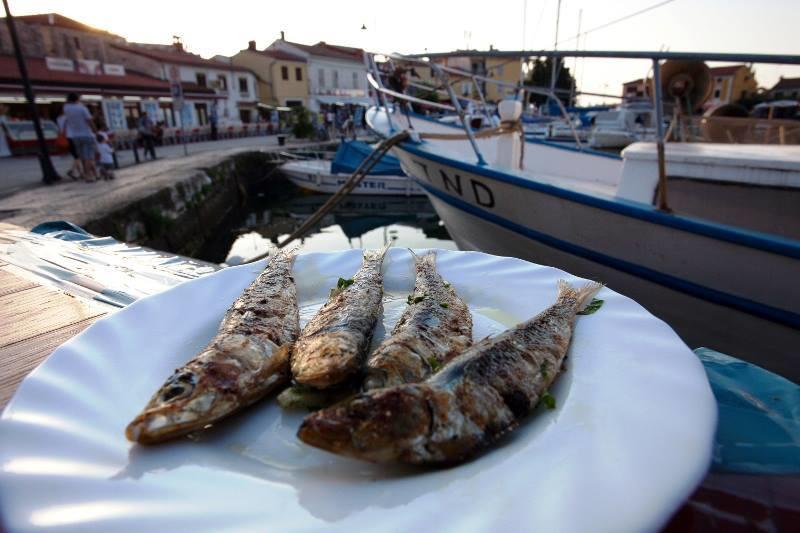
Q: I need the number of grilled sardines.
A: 4